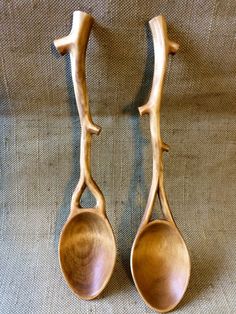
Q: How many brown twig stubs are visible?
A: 5